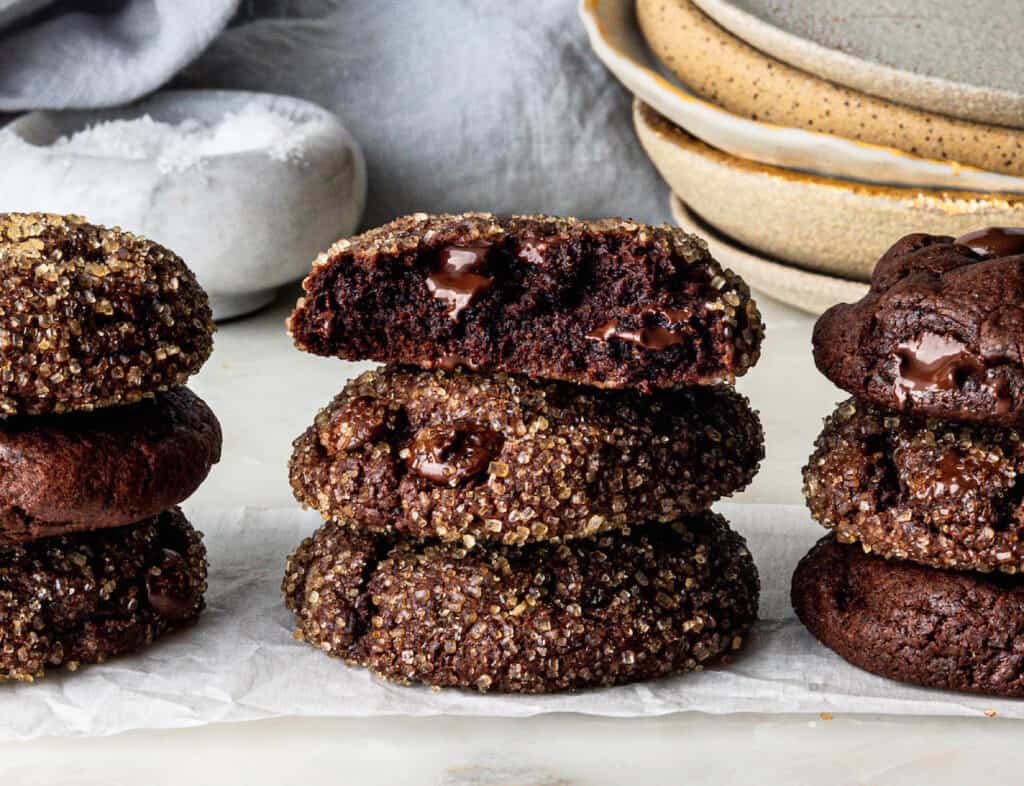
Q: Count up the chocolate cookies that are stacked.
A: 9